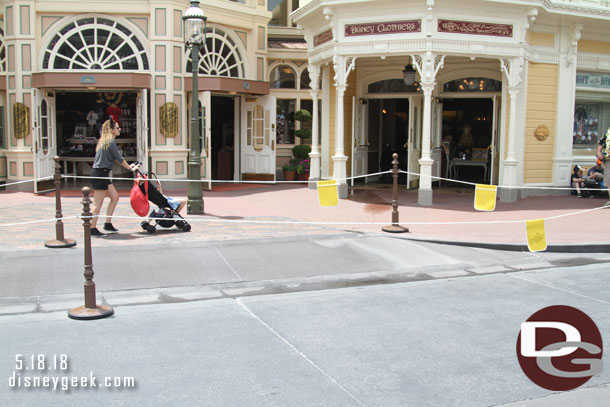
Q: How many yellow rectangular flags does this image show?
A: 3